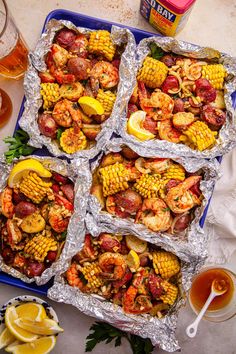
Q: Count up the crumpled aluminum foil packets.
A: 5